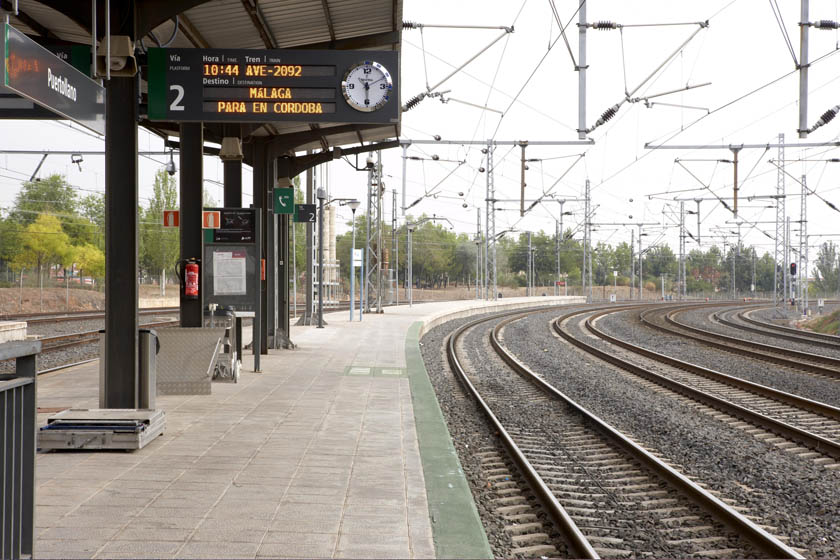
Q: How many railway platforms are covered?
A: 1